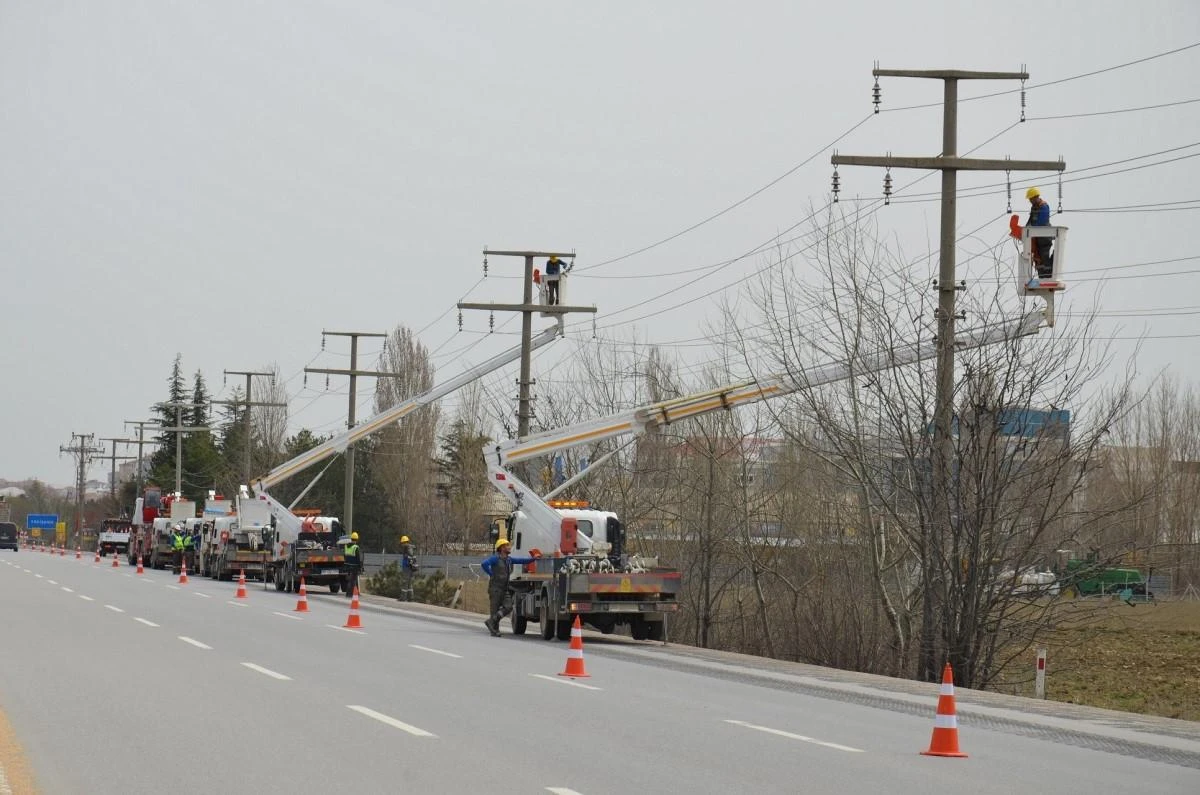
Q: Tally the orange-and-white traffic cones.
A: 15